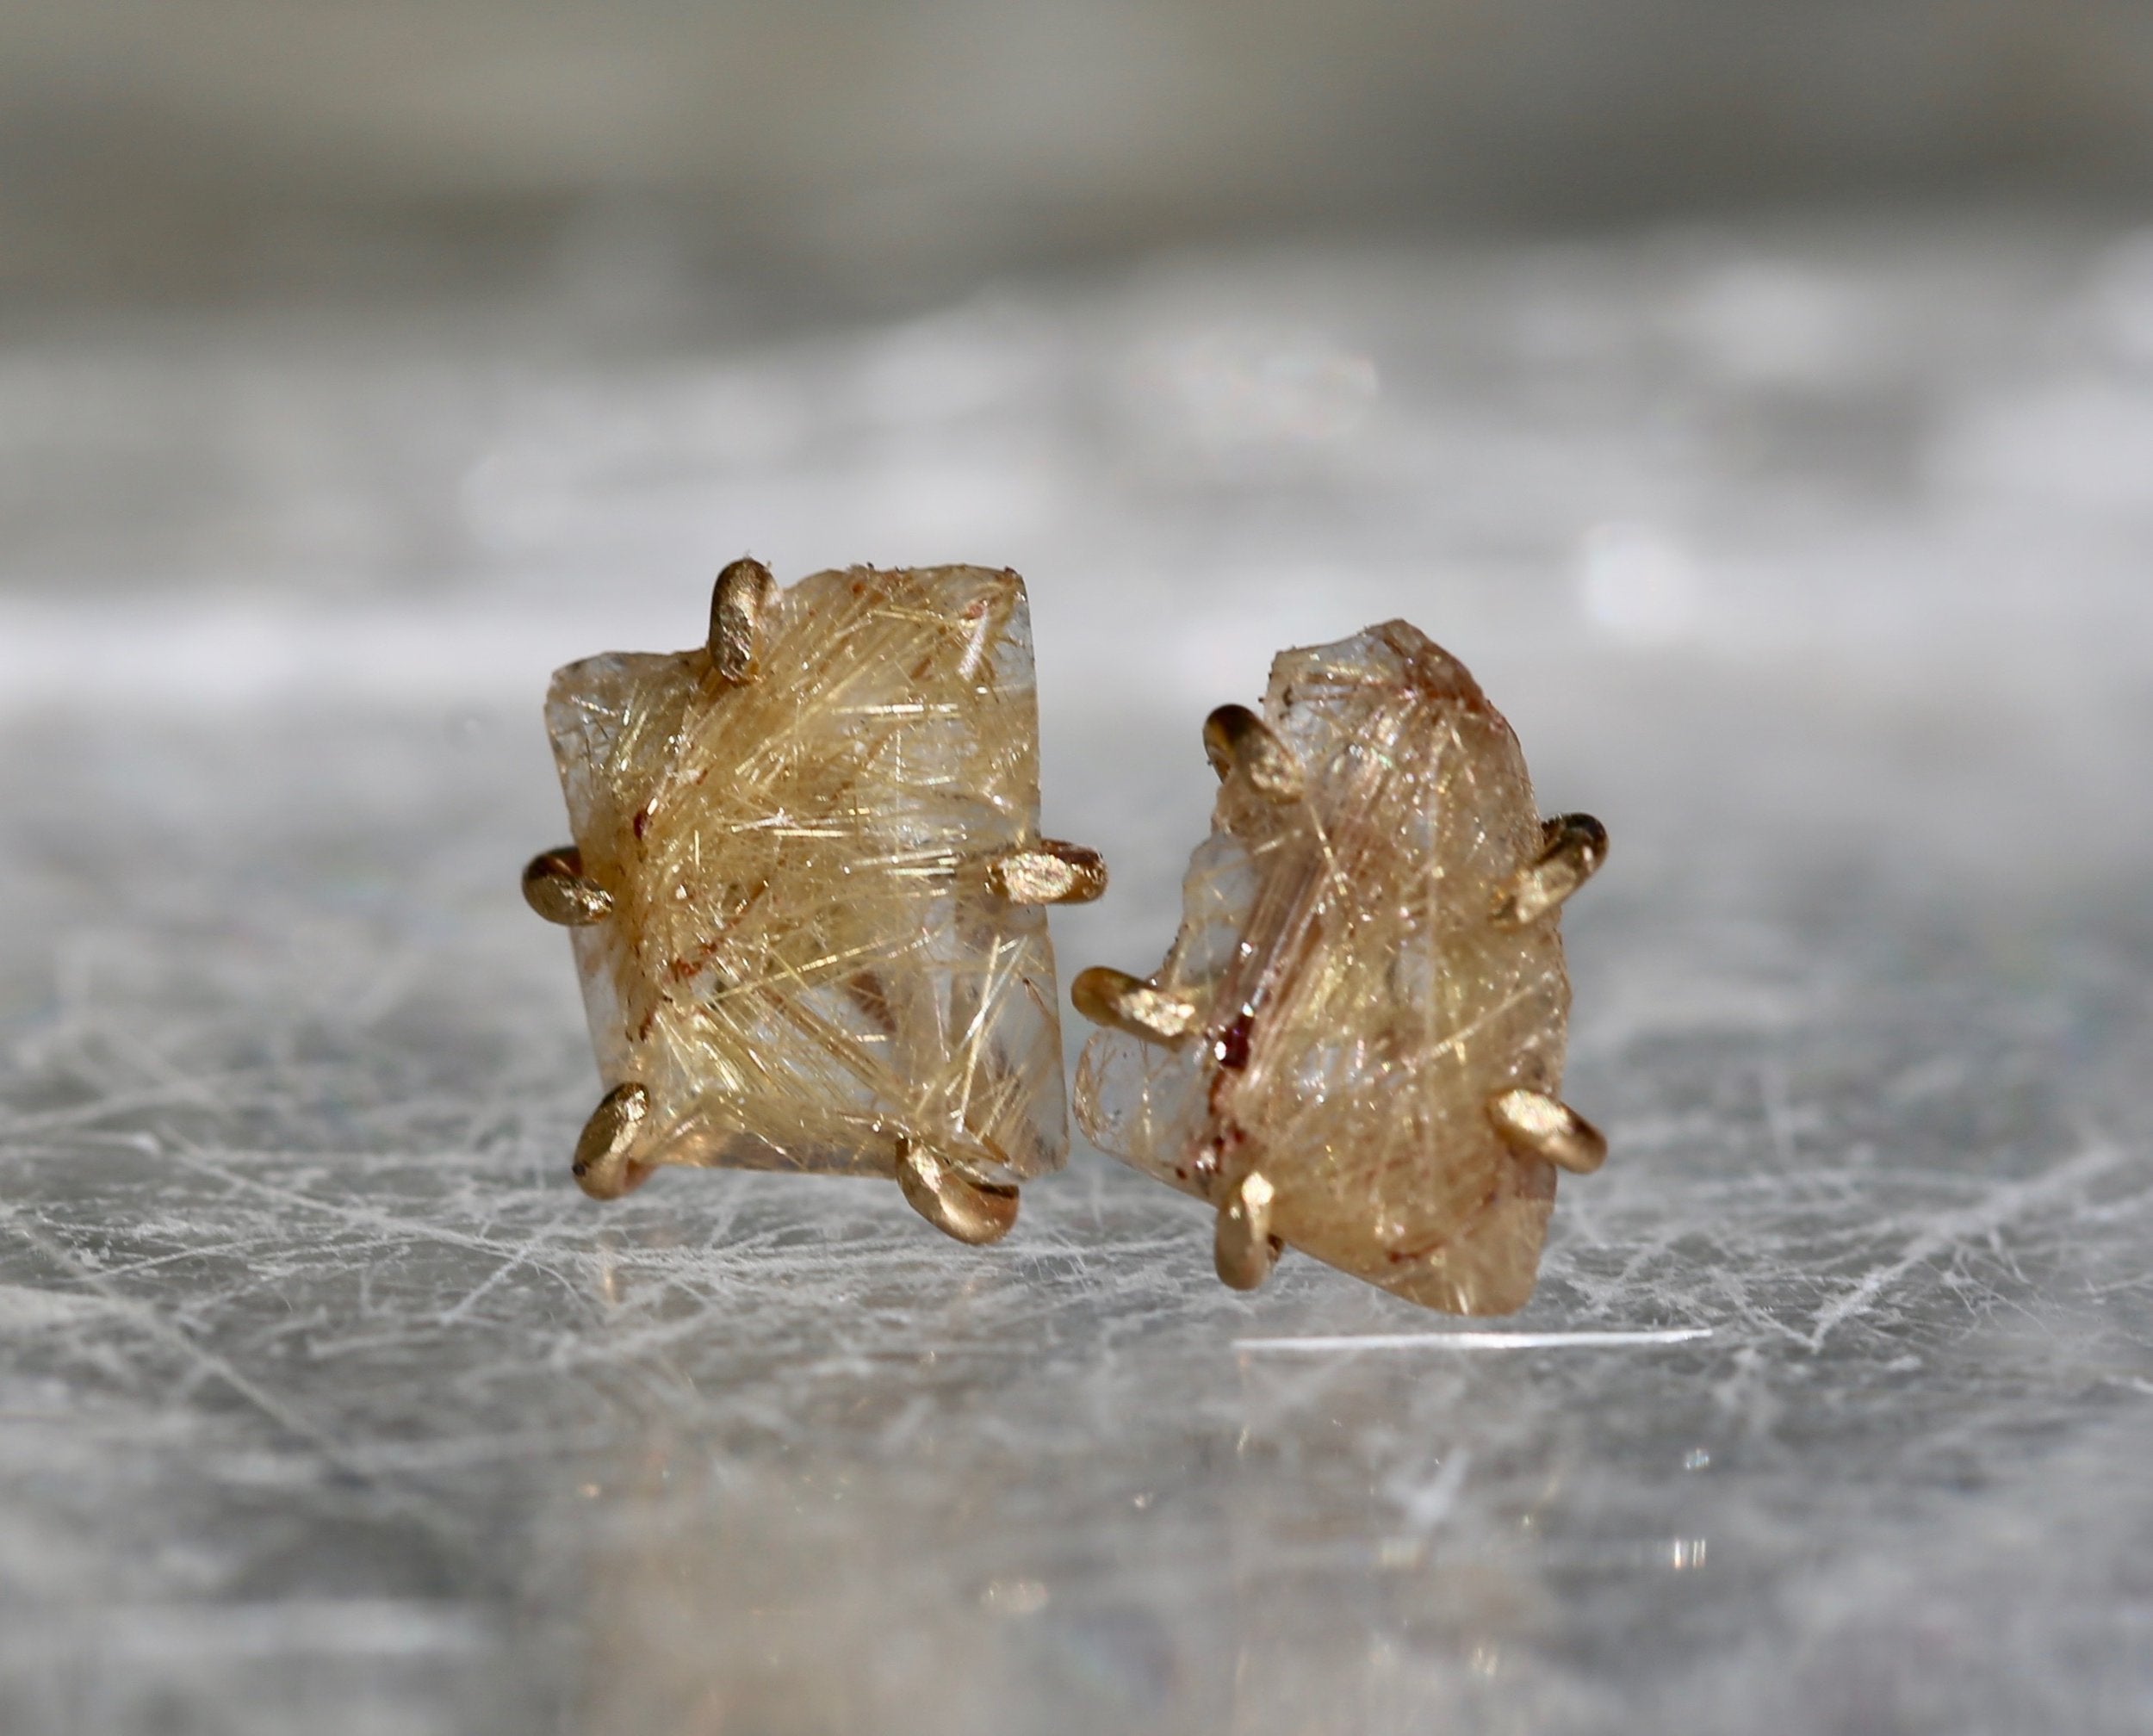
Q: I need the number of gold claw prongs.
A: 10